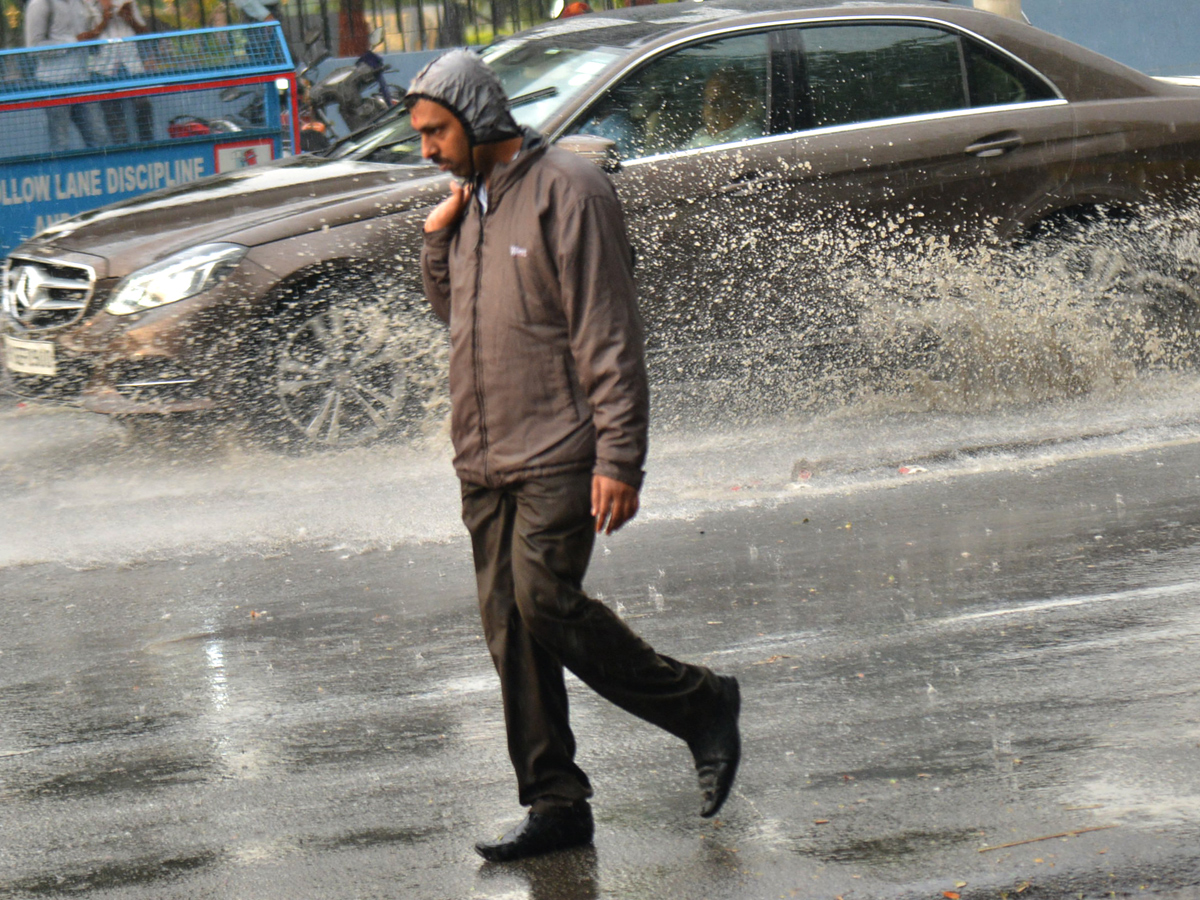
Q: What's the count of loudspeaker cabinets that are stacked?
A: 0